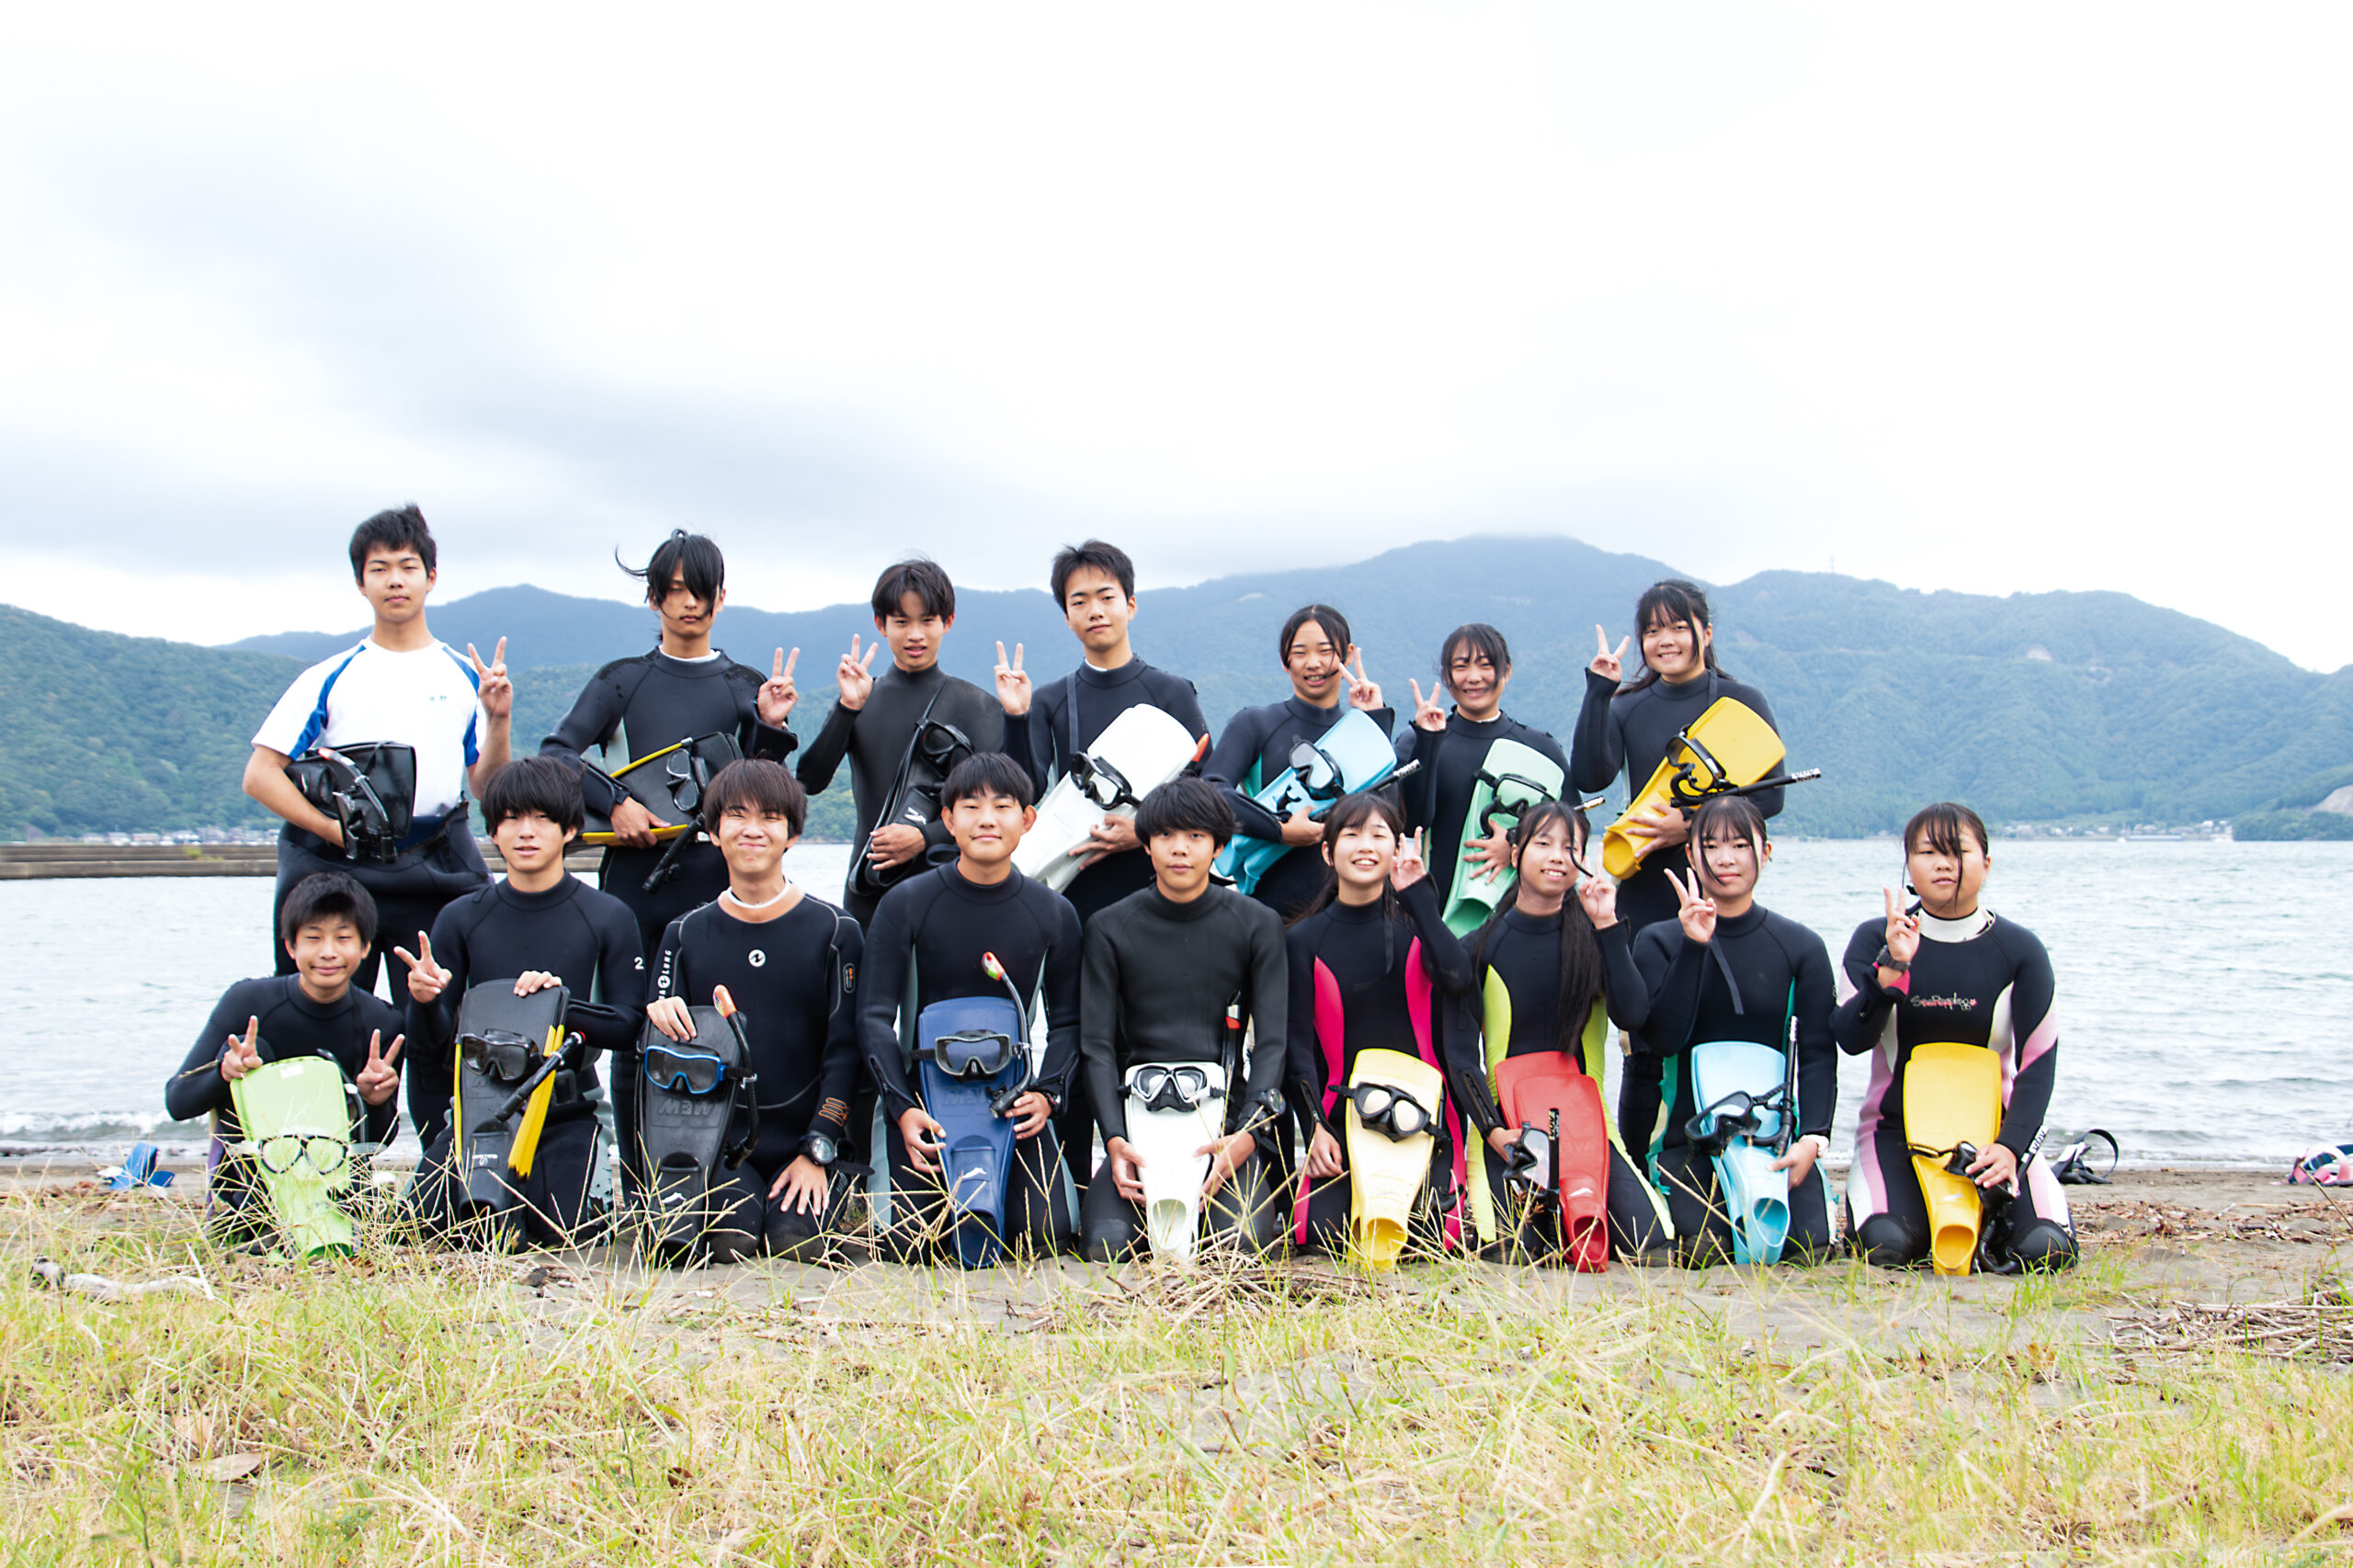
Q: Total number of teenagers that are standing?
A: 7